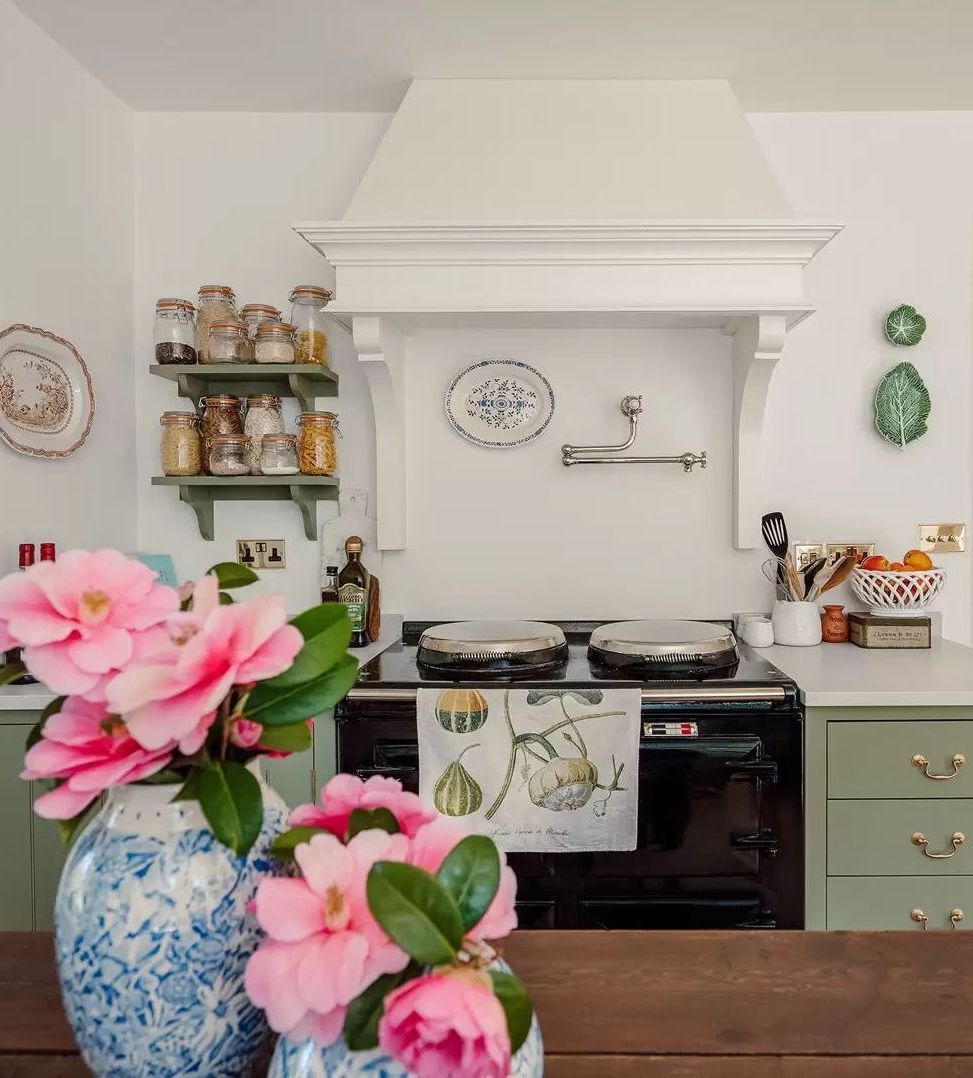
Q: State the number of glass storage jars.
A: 12